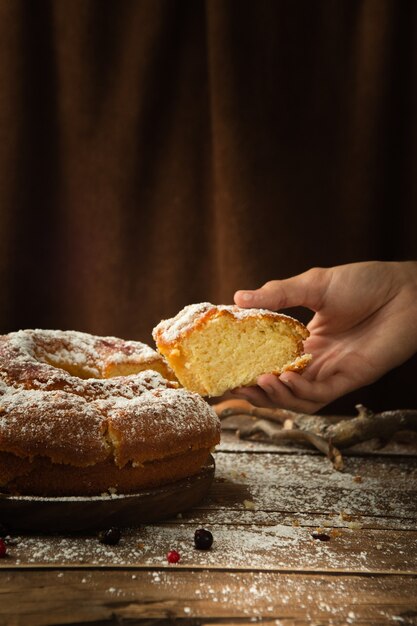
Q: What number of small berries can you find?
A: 5